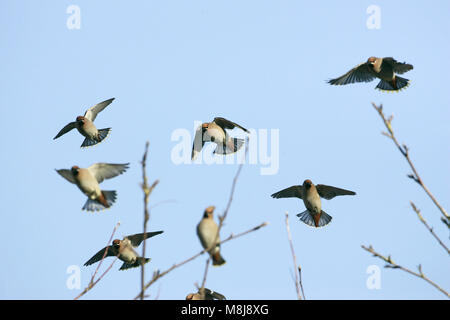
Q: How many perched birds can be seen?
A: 1